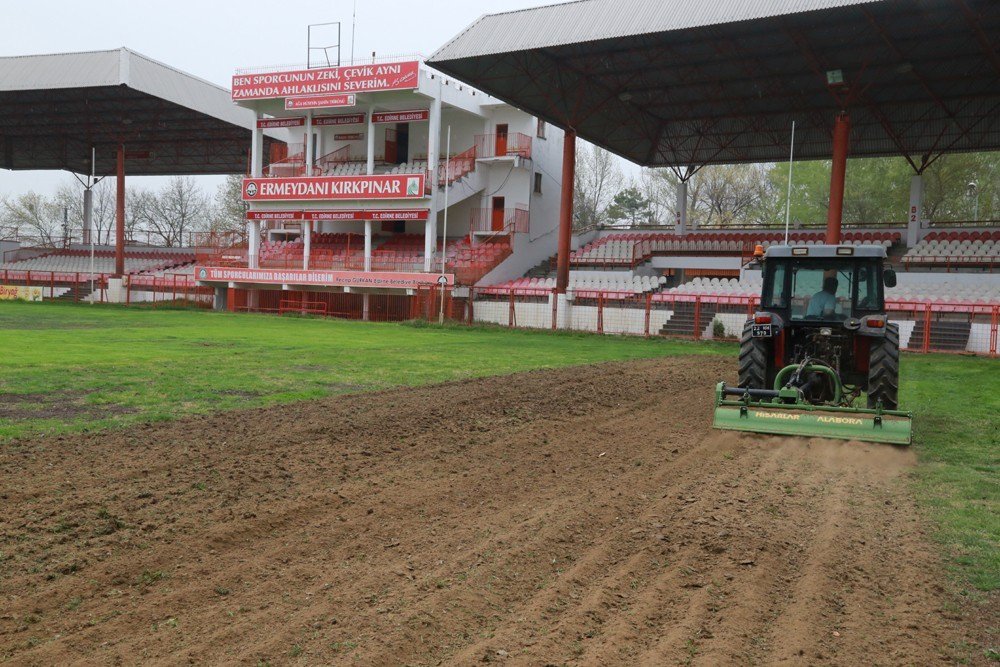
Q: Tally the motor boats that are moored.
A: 0